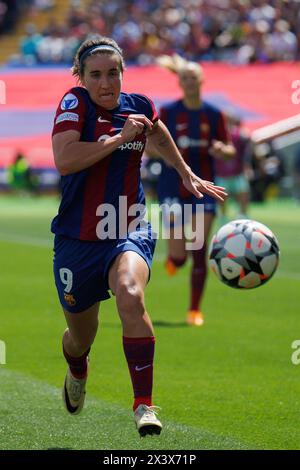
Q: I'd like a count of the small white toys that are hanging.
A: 0